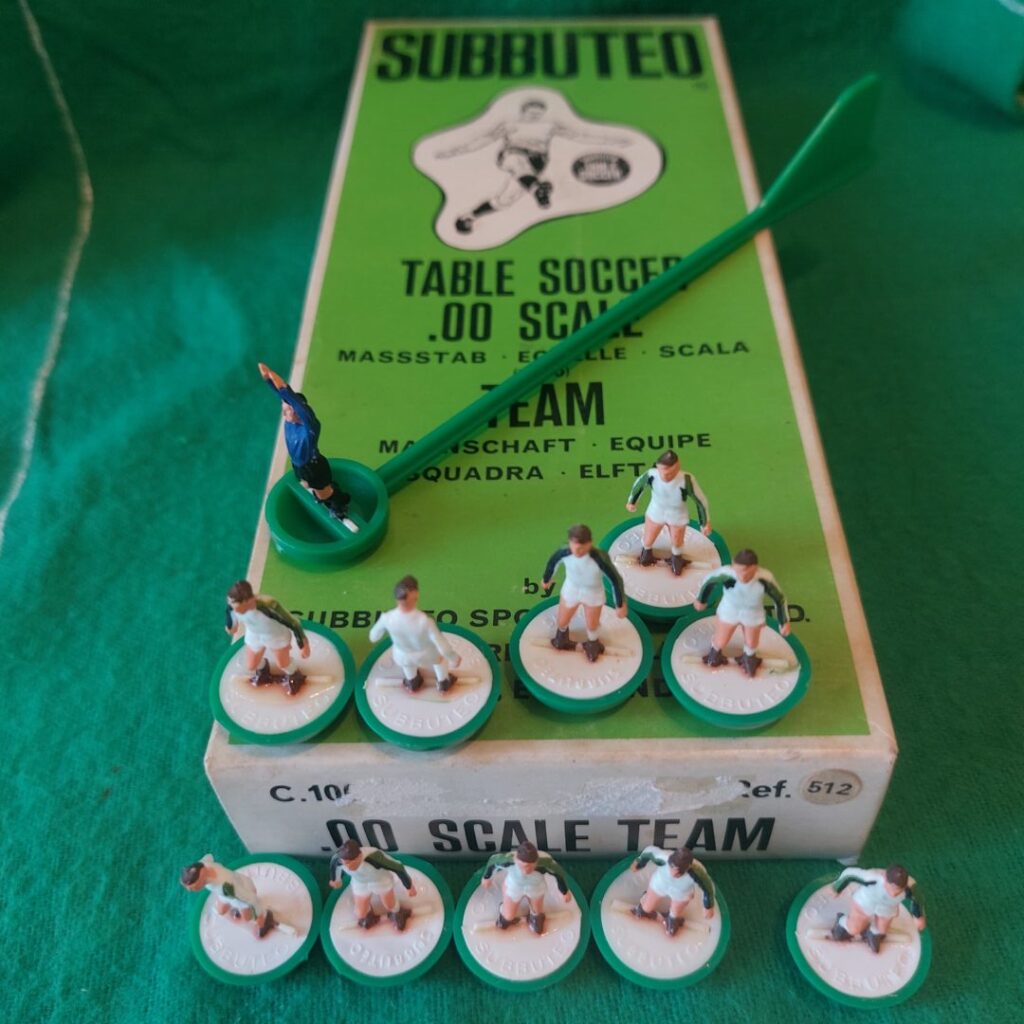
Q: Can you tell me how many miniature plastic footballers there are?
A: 11